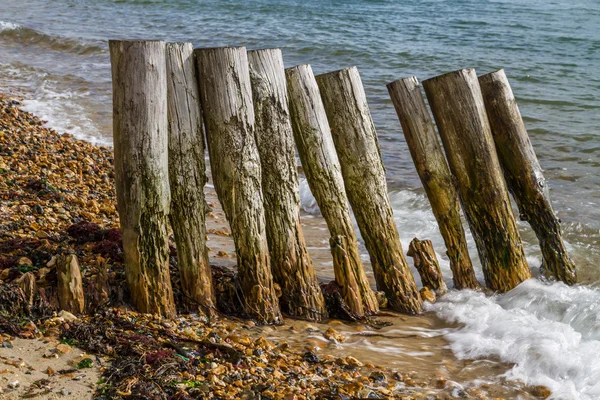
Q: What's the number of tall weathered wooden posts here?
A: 9